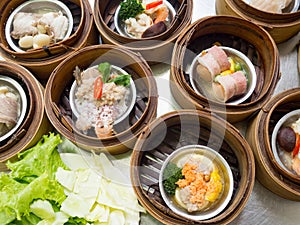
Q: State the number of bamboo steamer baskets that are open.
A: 8